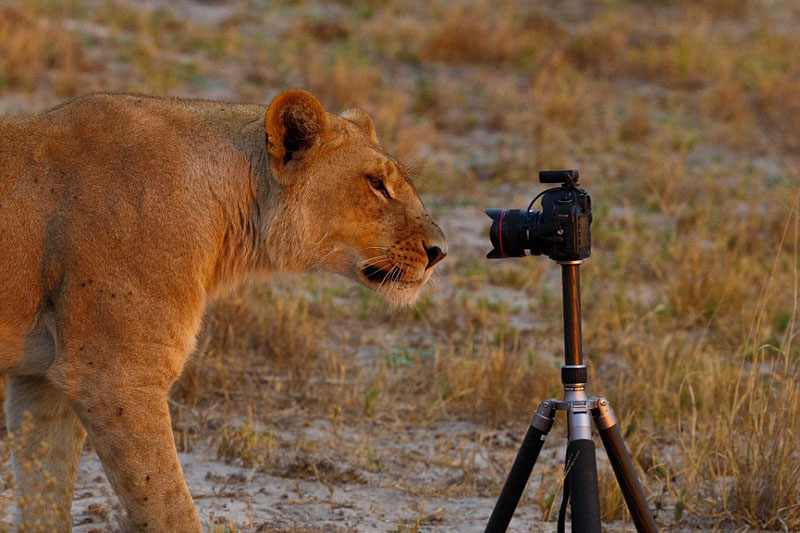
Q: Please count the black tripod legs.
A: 3